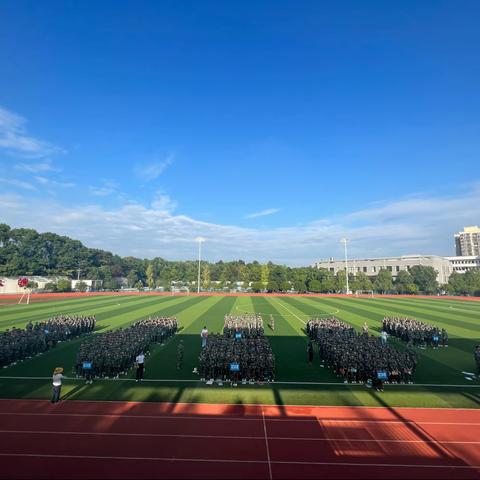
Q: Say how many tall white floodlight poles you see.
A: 2